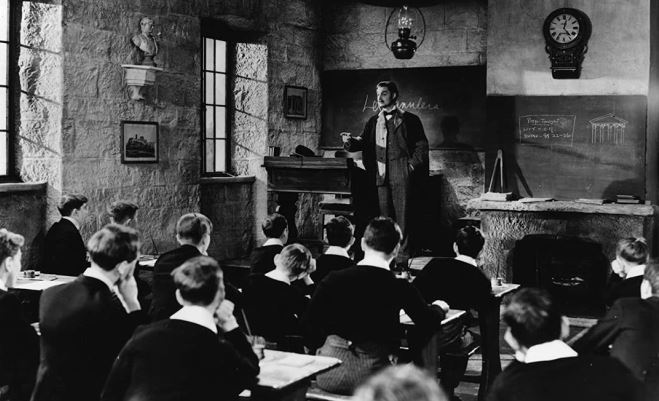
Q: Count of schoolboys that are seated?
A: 15